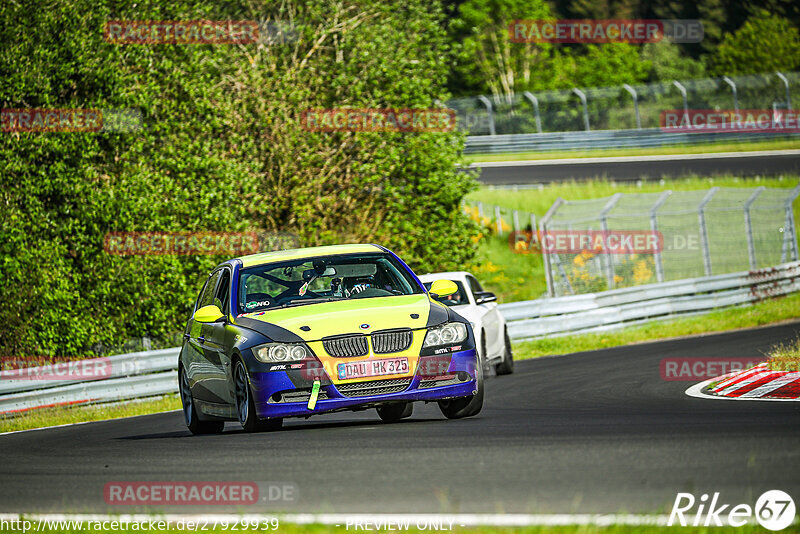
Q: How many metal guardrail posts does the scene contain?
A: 13